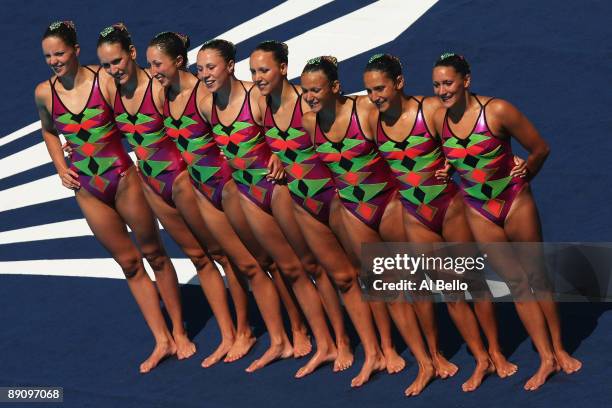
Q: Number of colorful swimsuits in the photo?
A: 8